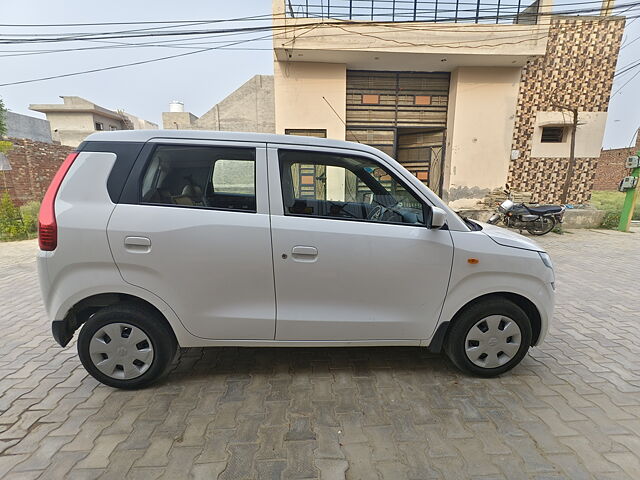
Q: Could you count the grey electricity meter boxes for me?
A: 2